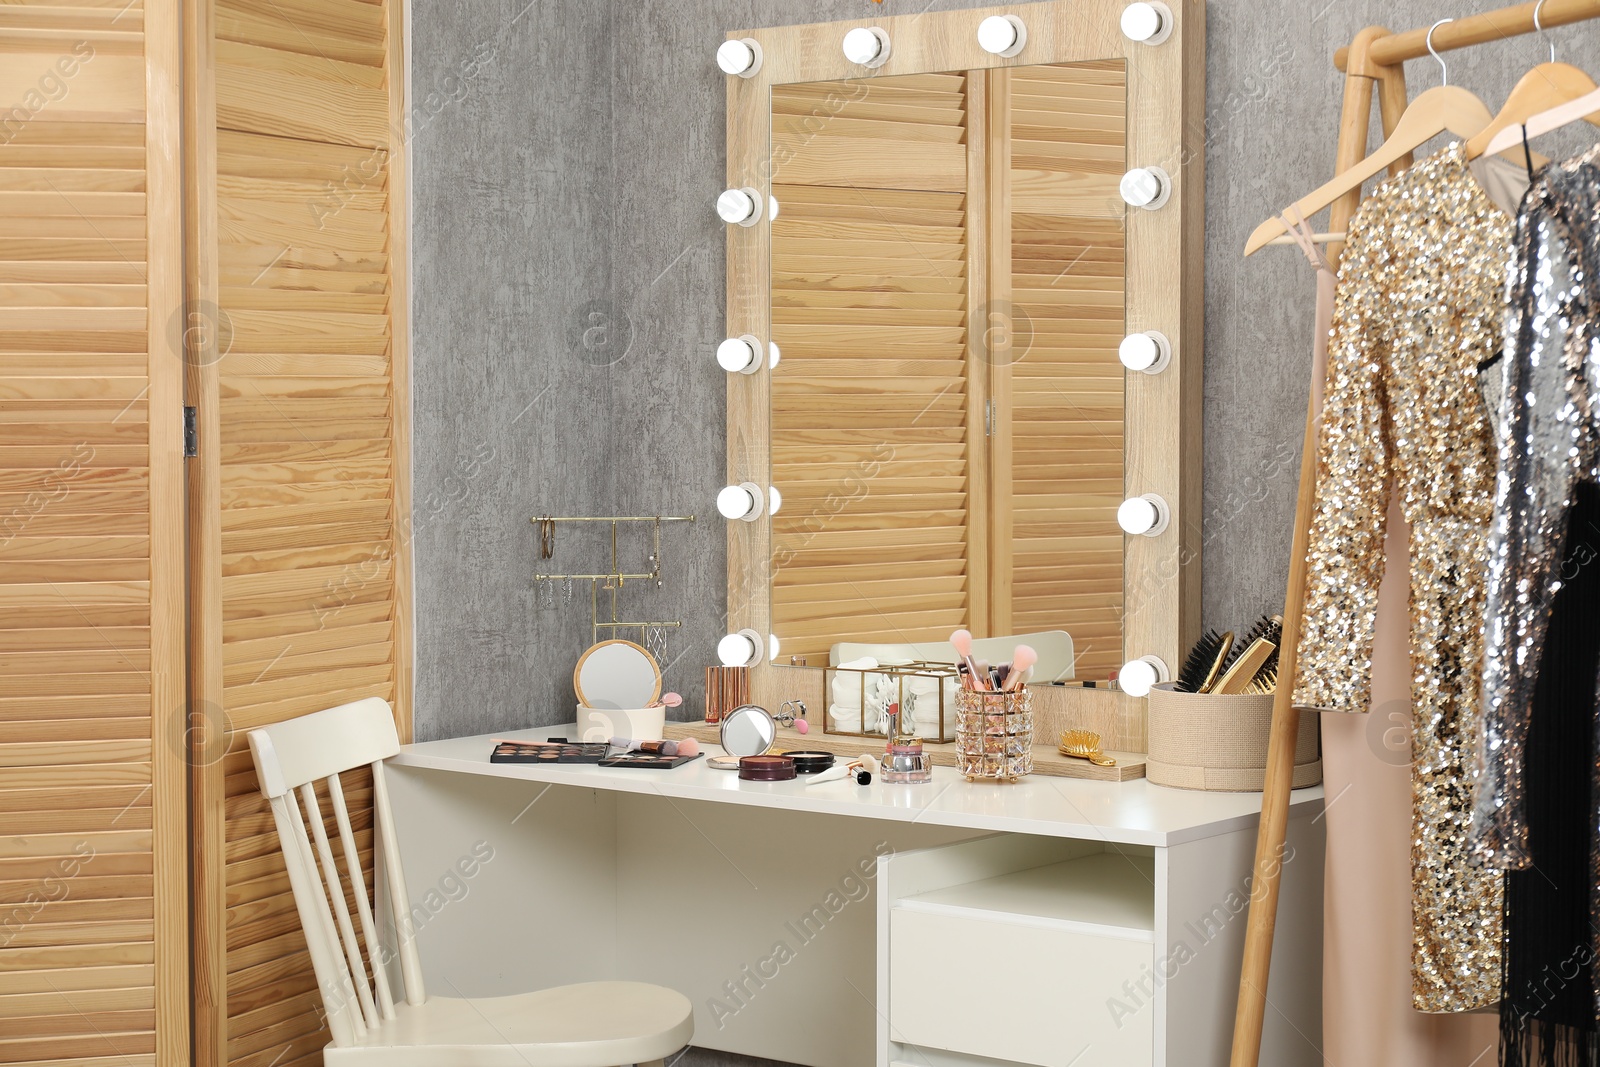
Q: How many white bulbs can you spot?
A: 12